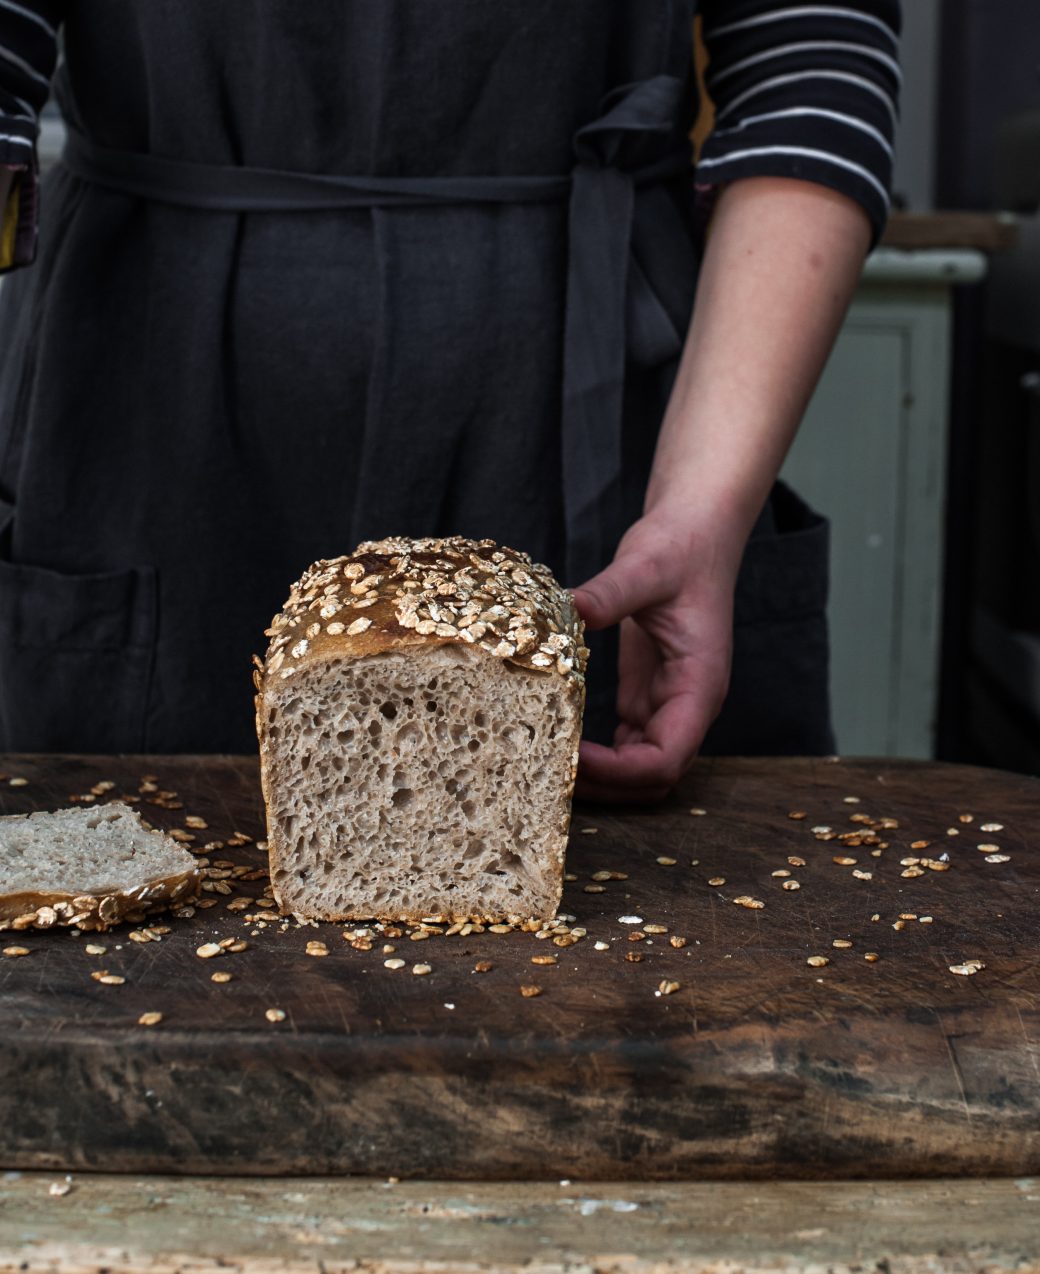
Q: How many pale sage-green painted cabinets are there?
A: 1